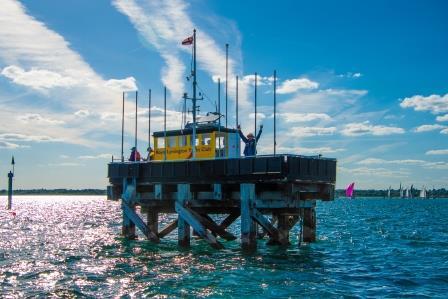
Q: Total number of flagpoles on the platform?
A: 10